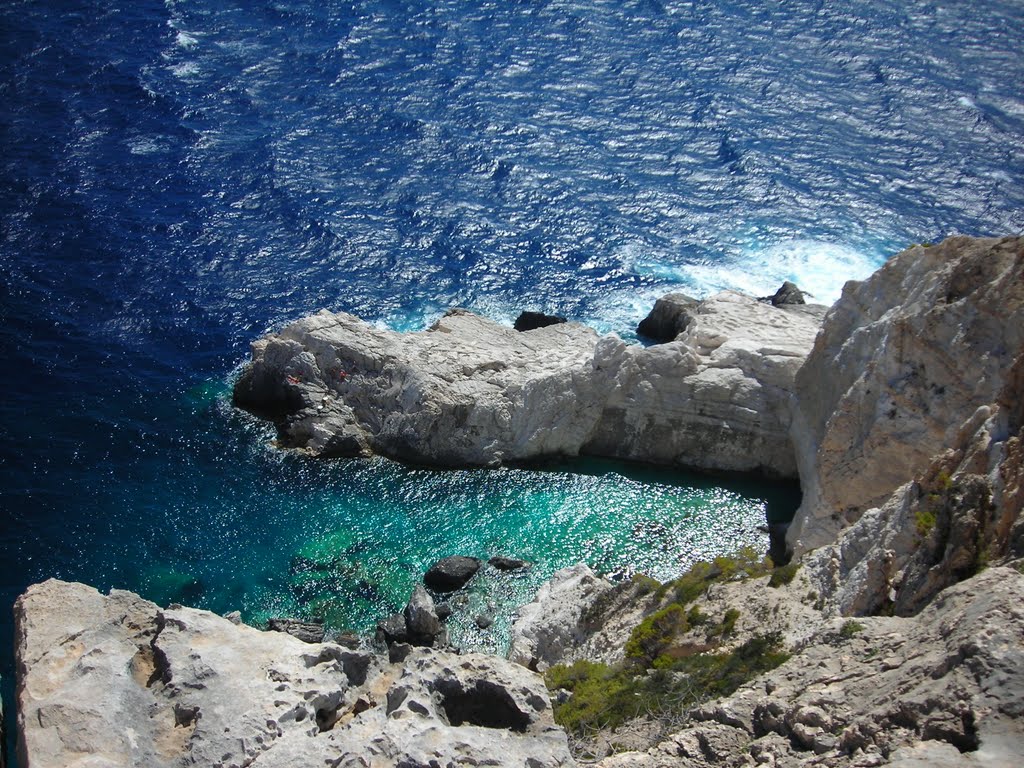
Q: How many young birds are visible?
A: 0